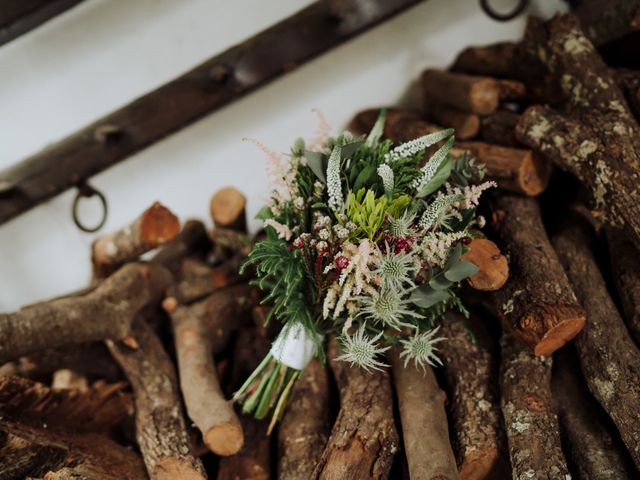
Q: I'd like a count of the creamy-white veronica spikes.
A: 6